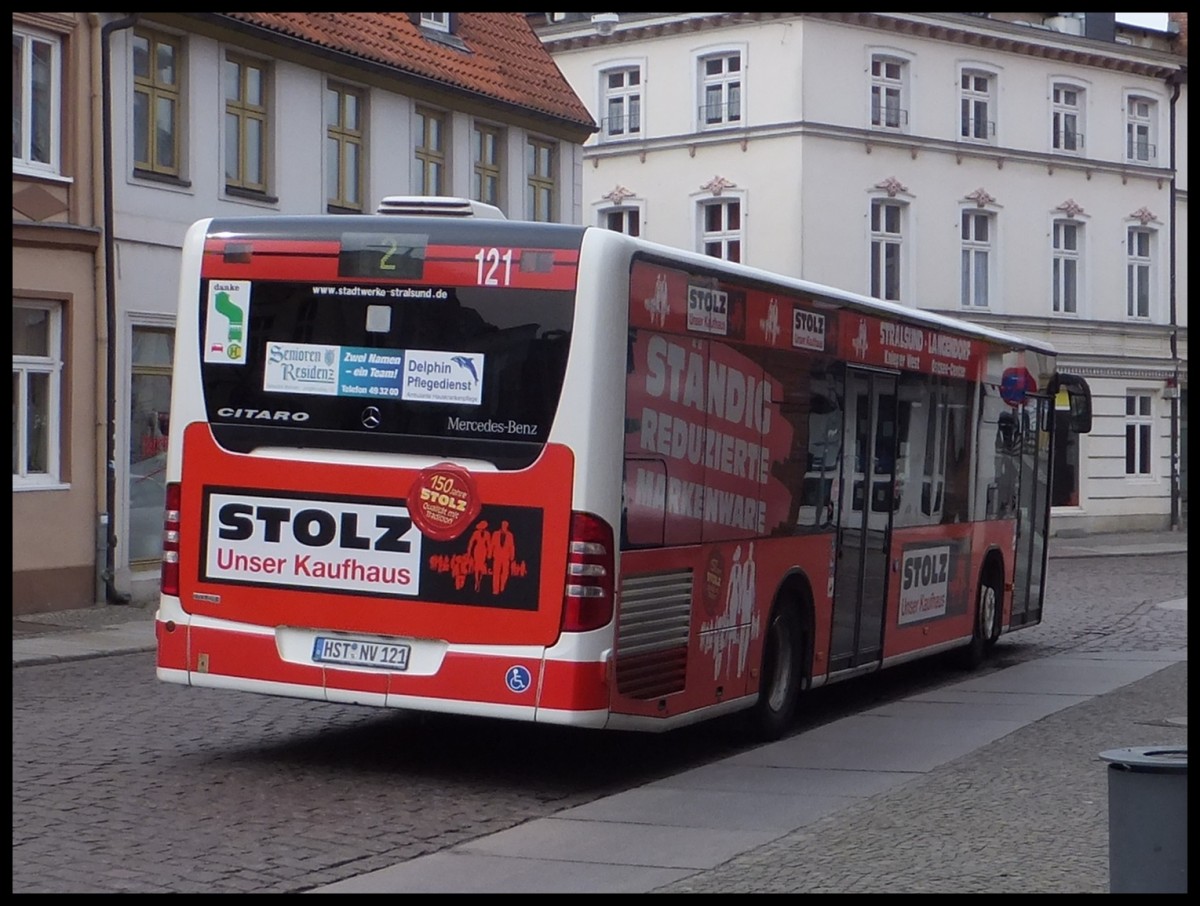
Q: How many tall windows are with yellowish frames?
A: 6